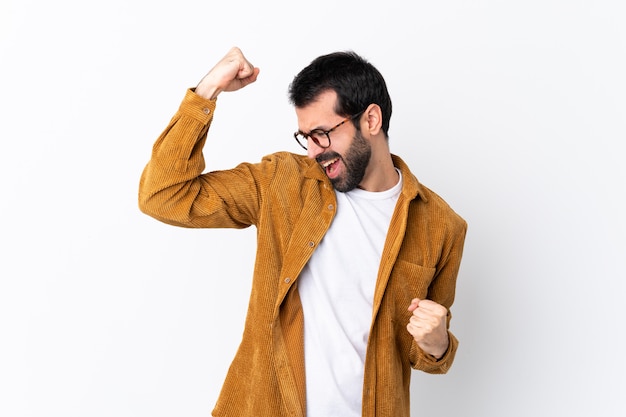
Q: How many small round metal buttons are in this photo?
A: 4